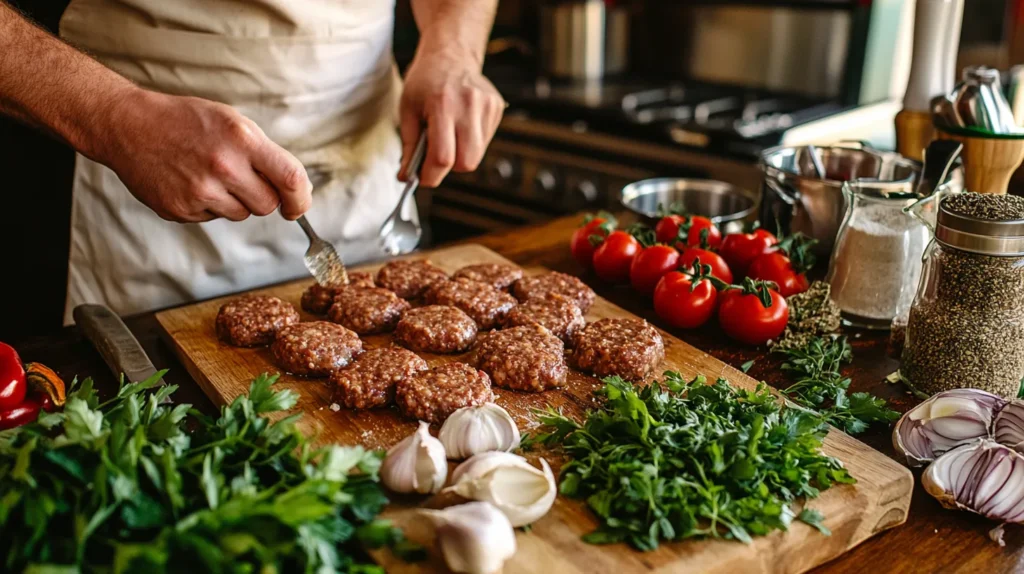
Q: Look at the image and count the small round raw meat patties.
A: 14